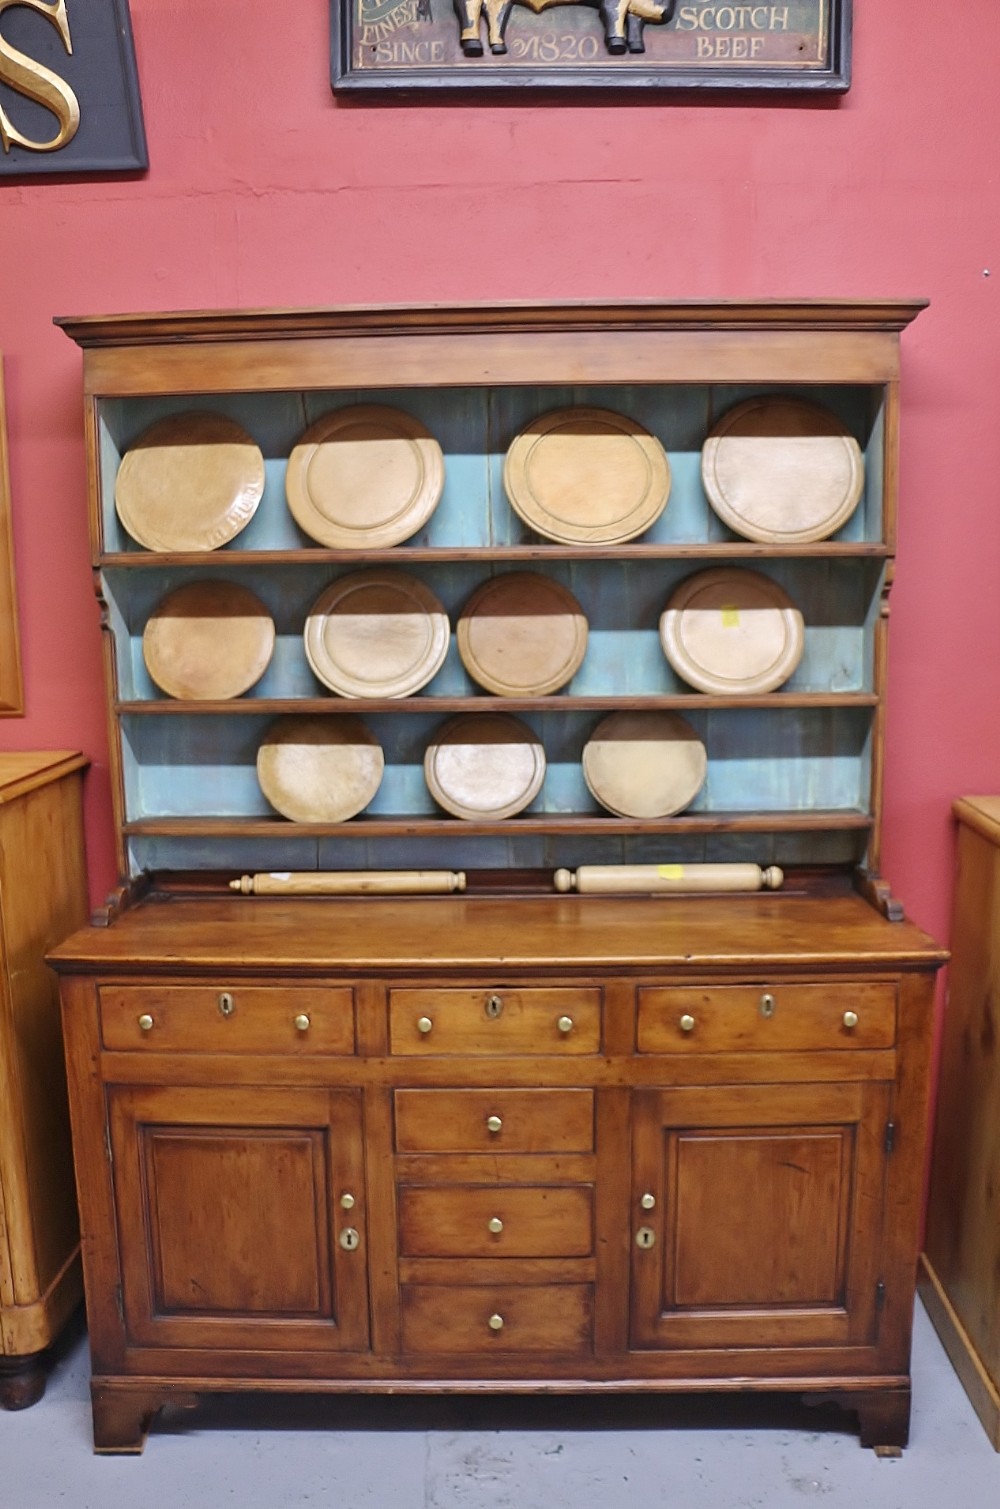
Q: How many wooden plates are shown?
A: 11